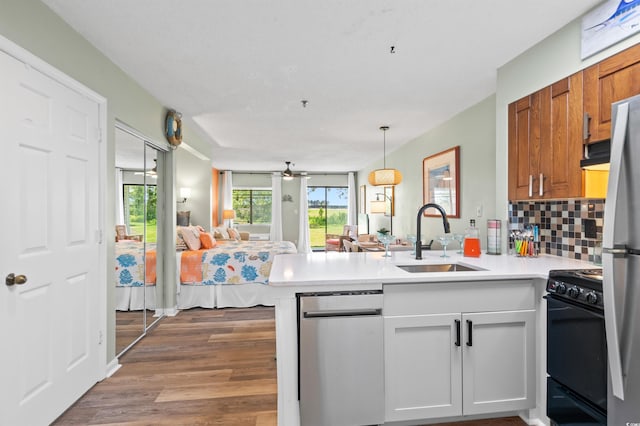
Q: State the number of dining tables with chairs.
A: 1